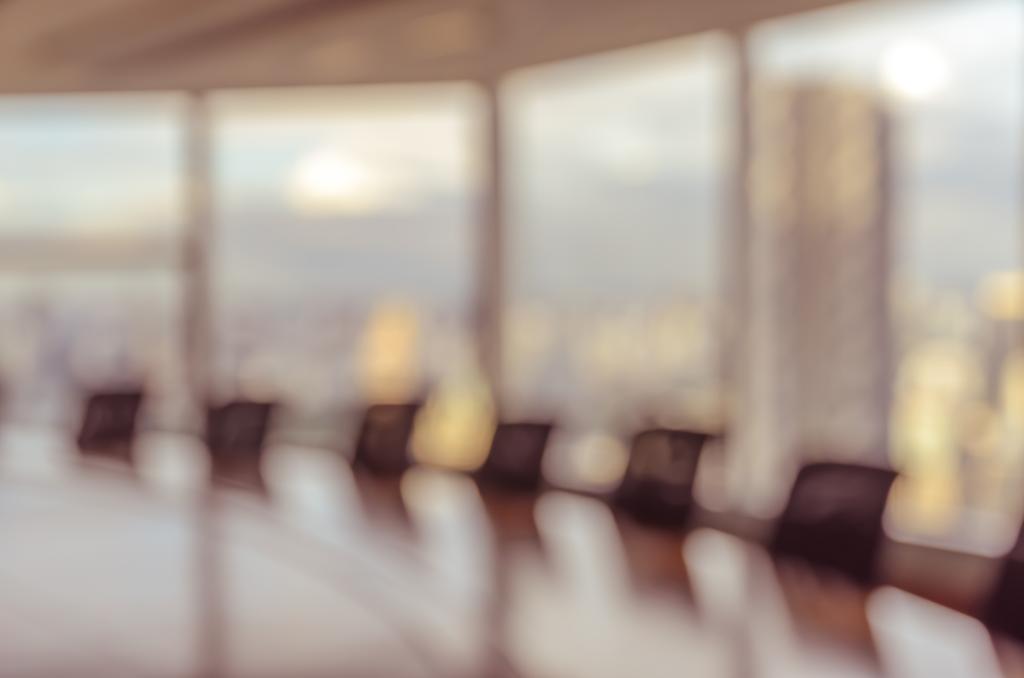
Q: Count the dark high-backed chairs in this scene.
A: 7